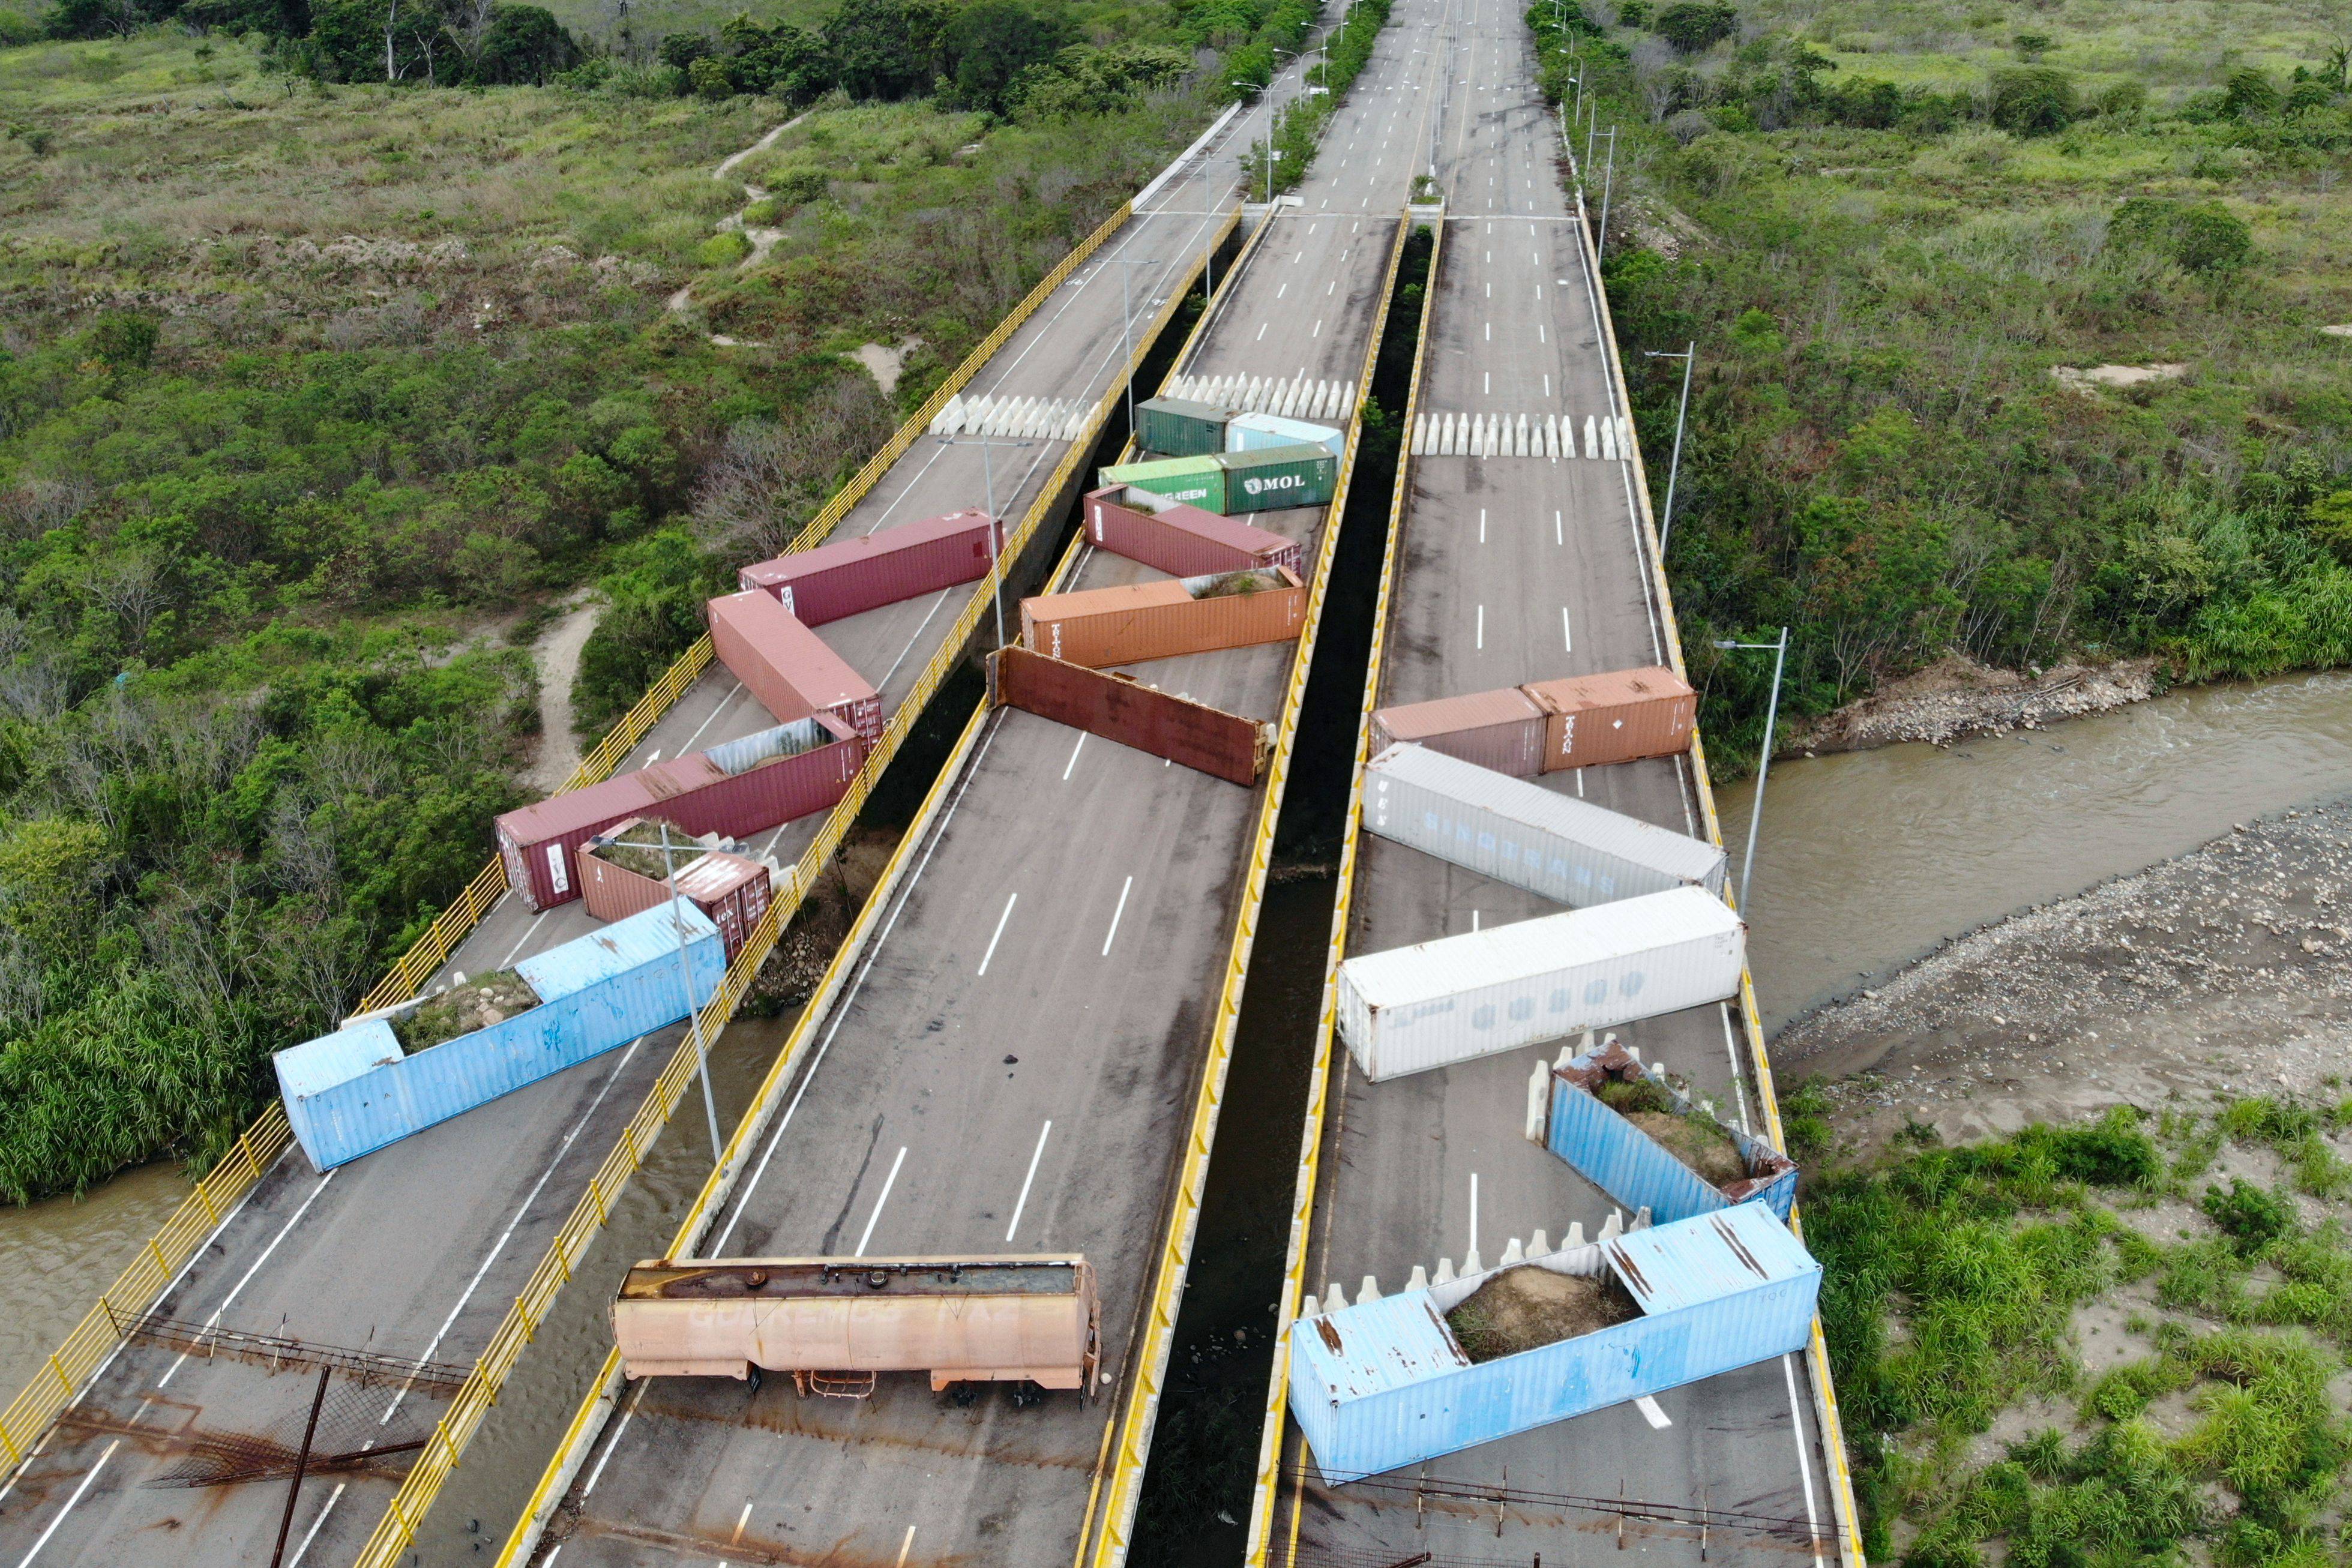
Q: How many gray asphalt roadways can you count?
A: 3